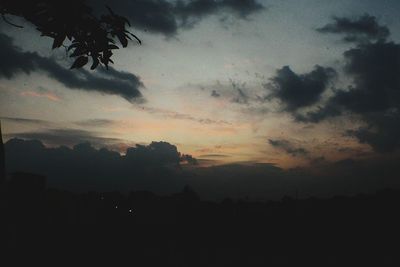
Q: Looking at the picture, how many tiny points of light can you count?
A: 2